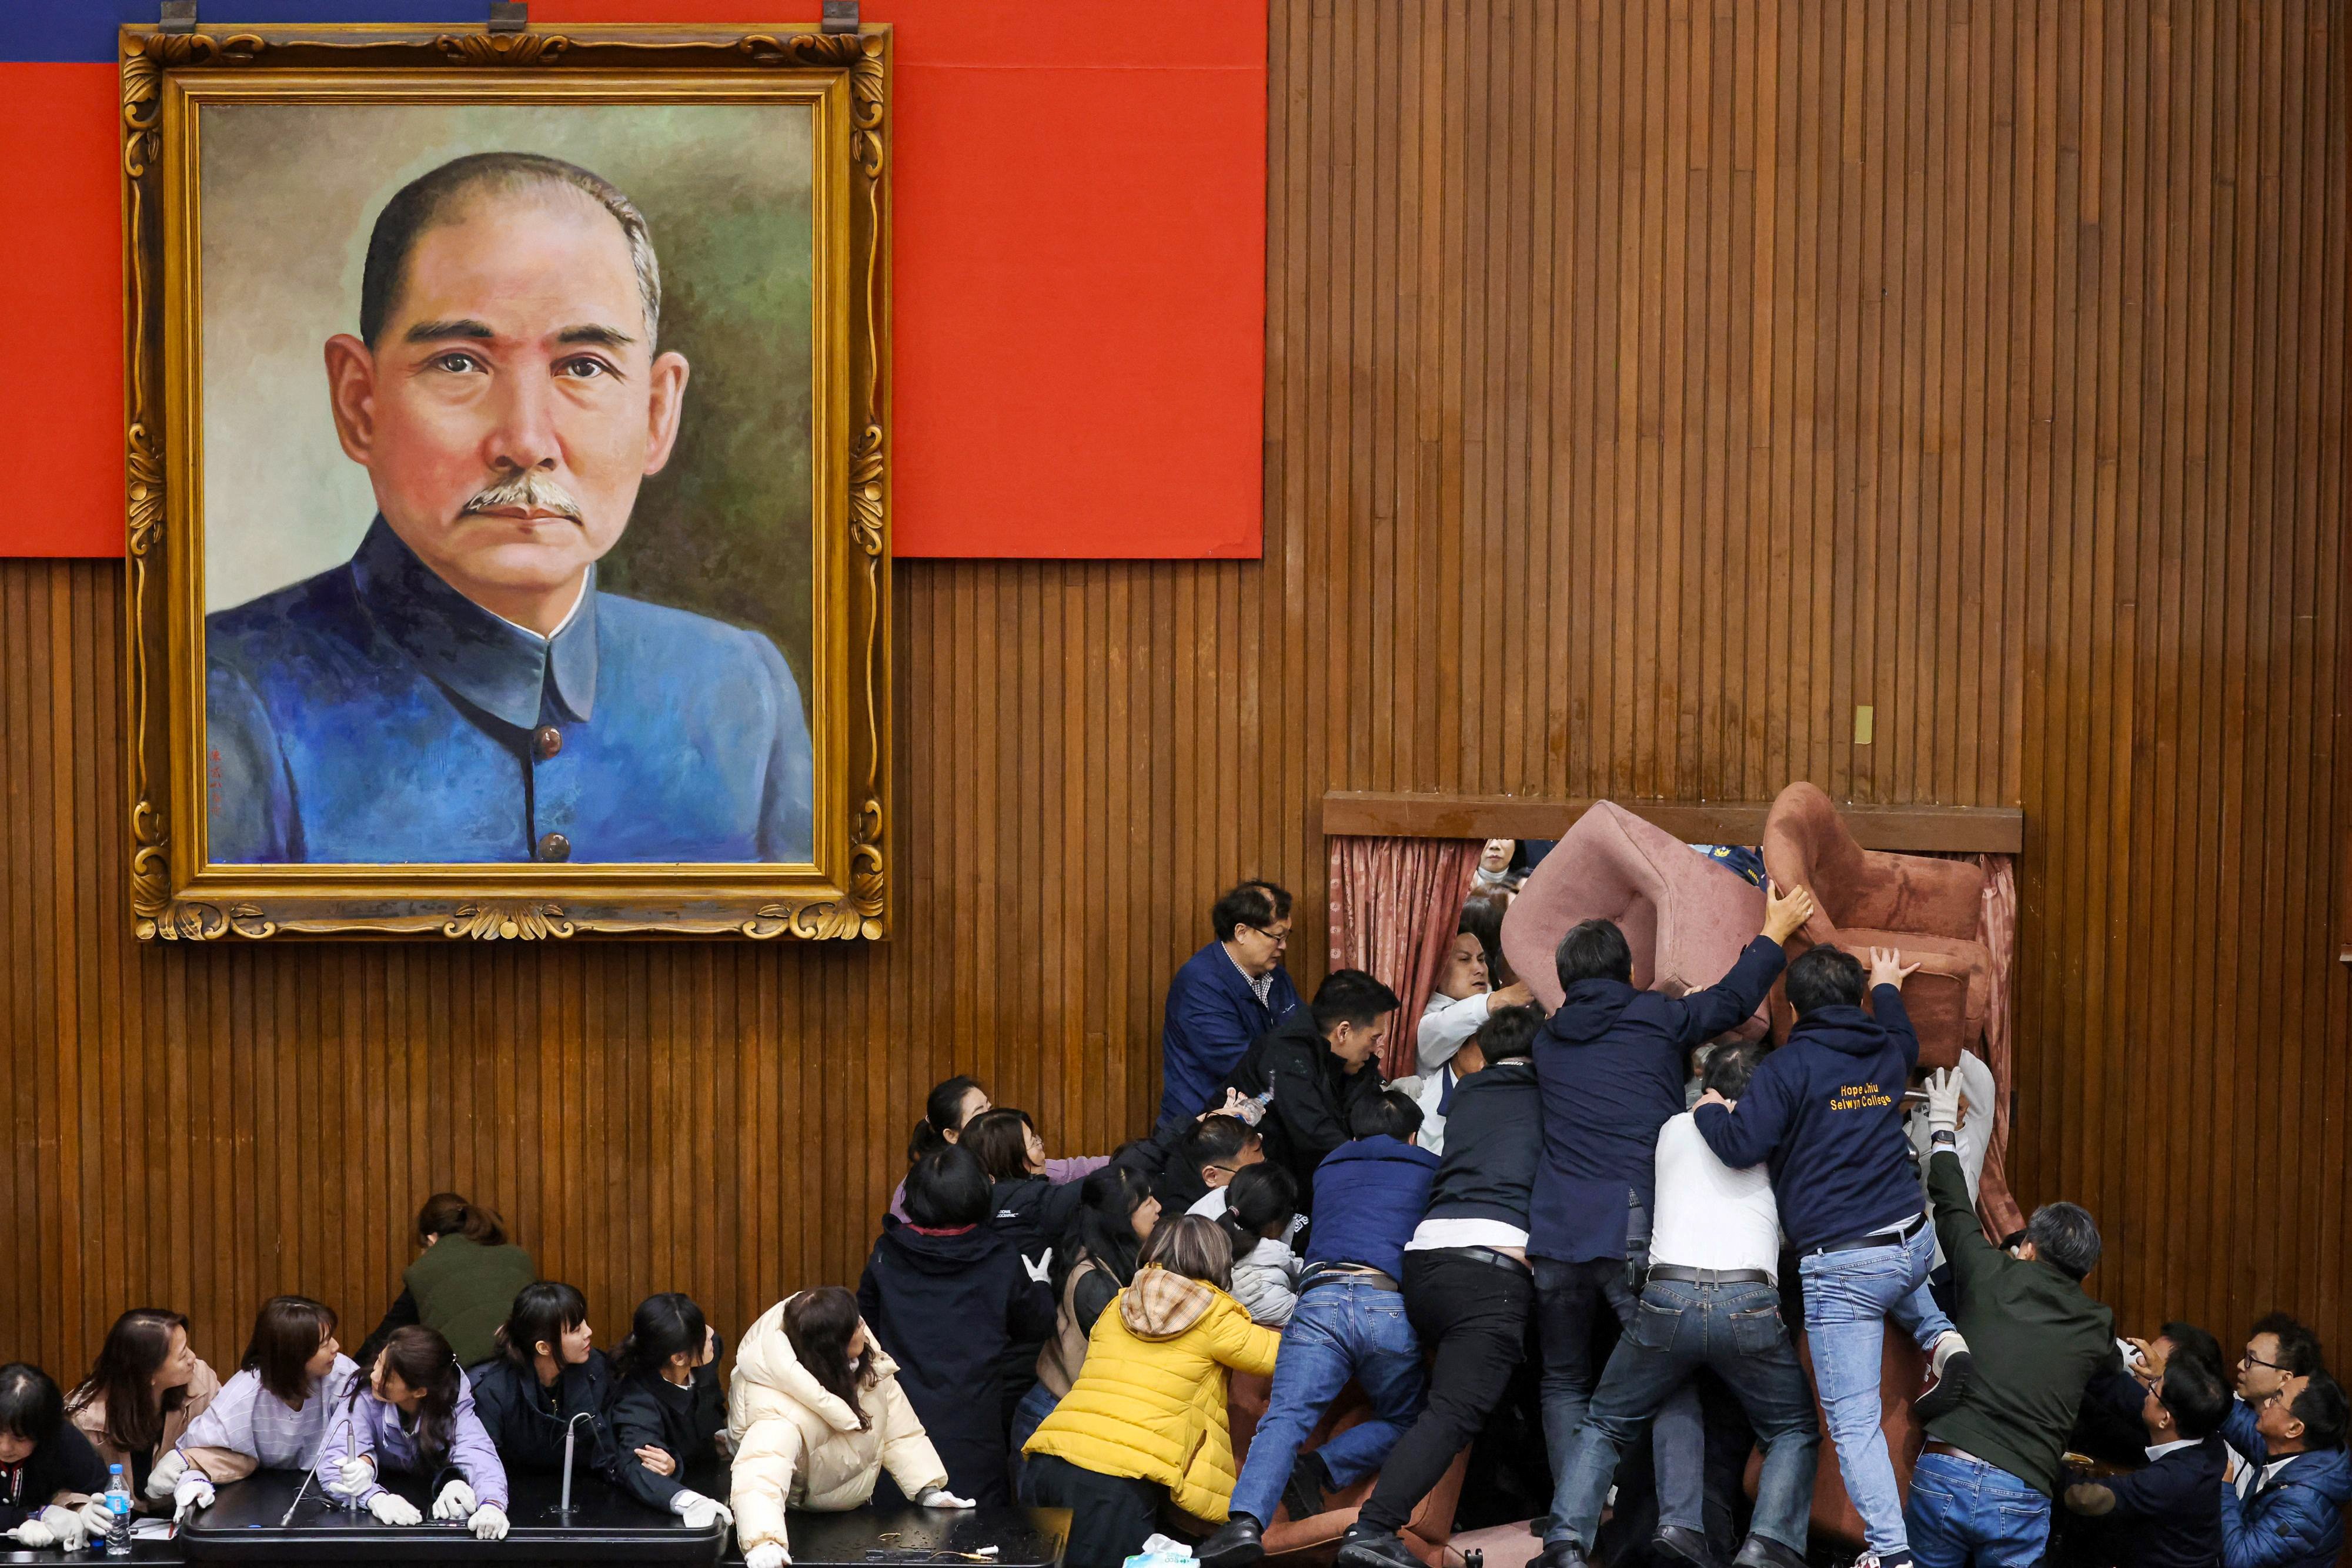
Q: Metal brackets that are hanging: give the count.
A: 3